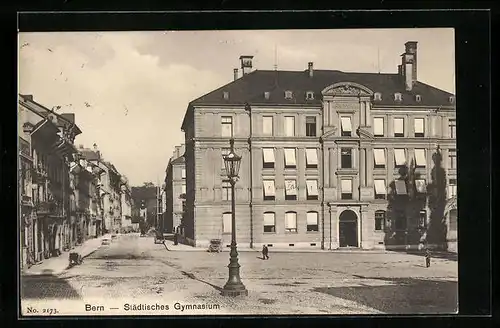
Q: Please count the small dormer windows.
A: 8